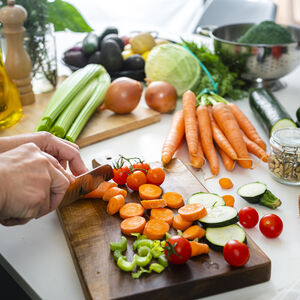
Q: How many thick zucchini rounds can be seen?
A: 3